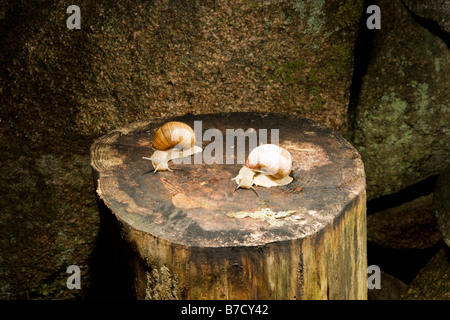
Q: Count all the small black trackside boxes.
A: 0